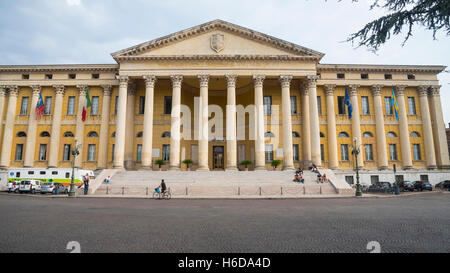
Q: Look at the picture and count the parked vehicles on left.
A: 4